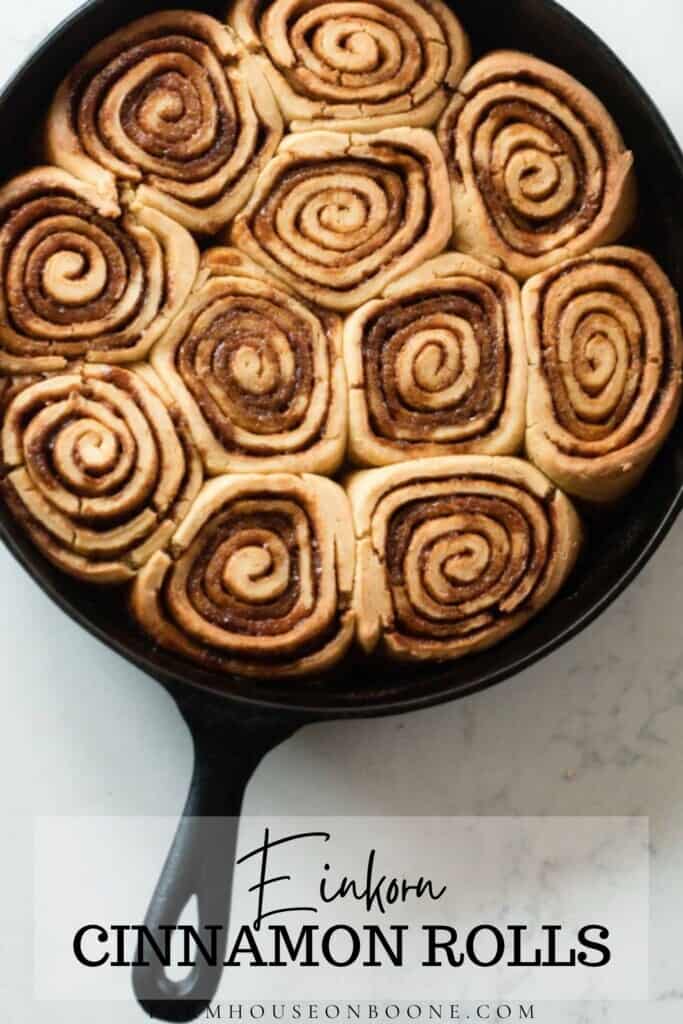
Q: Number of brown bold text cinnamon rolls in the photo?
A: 0